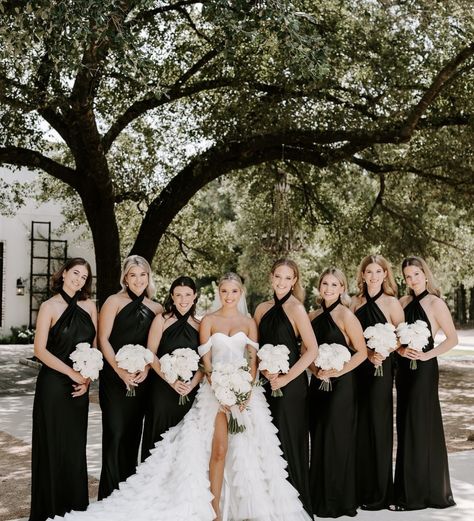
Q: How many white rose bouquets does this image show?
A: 8